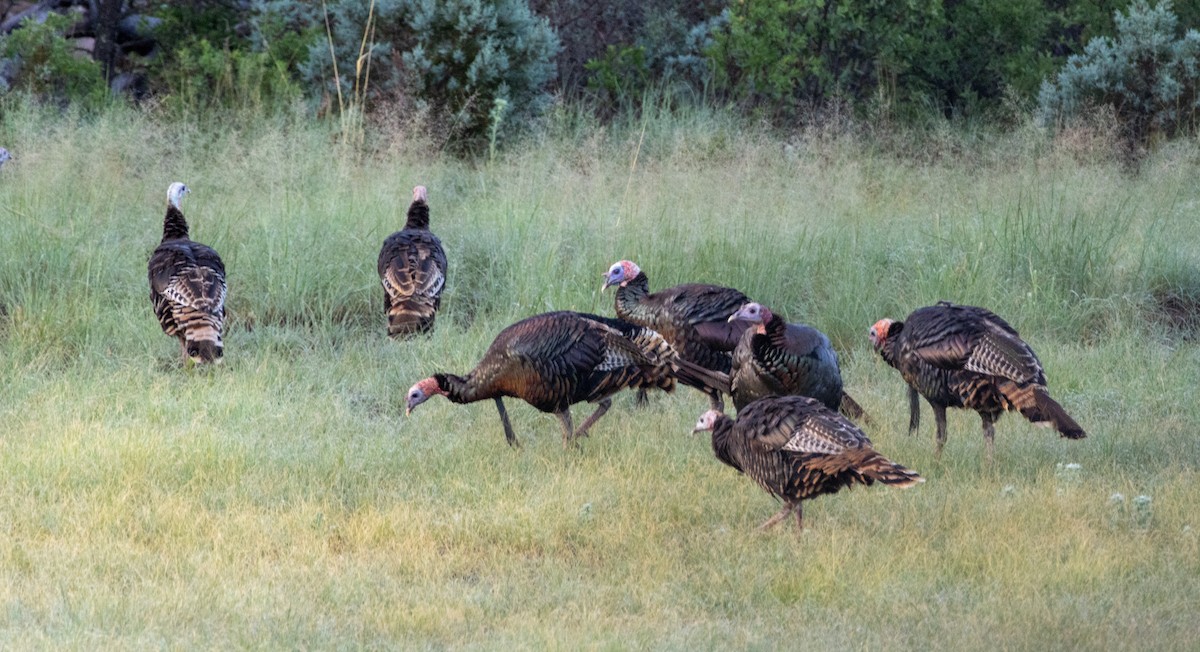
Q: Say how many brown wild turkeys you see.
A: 7